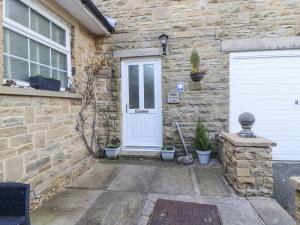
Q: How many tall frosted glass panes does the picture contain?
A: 2